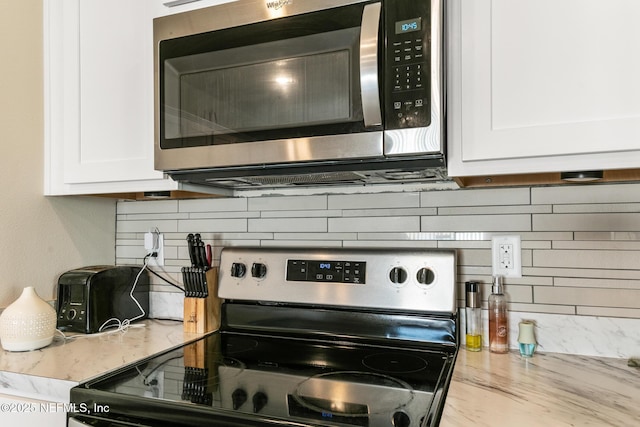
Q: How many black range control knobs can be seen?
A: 4